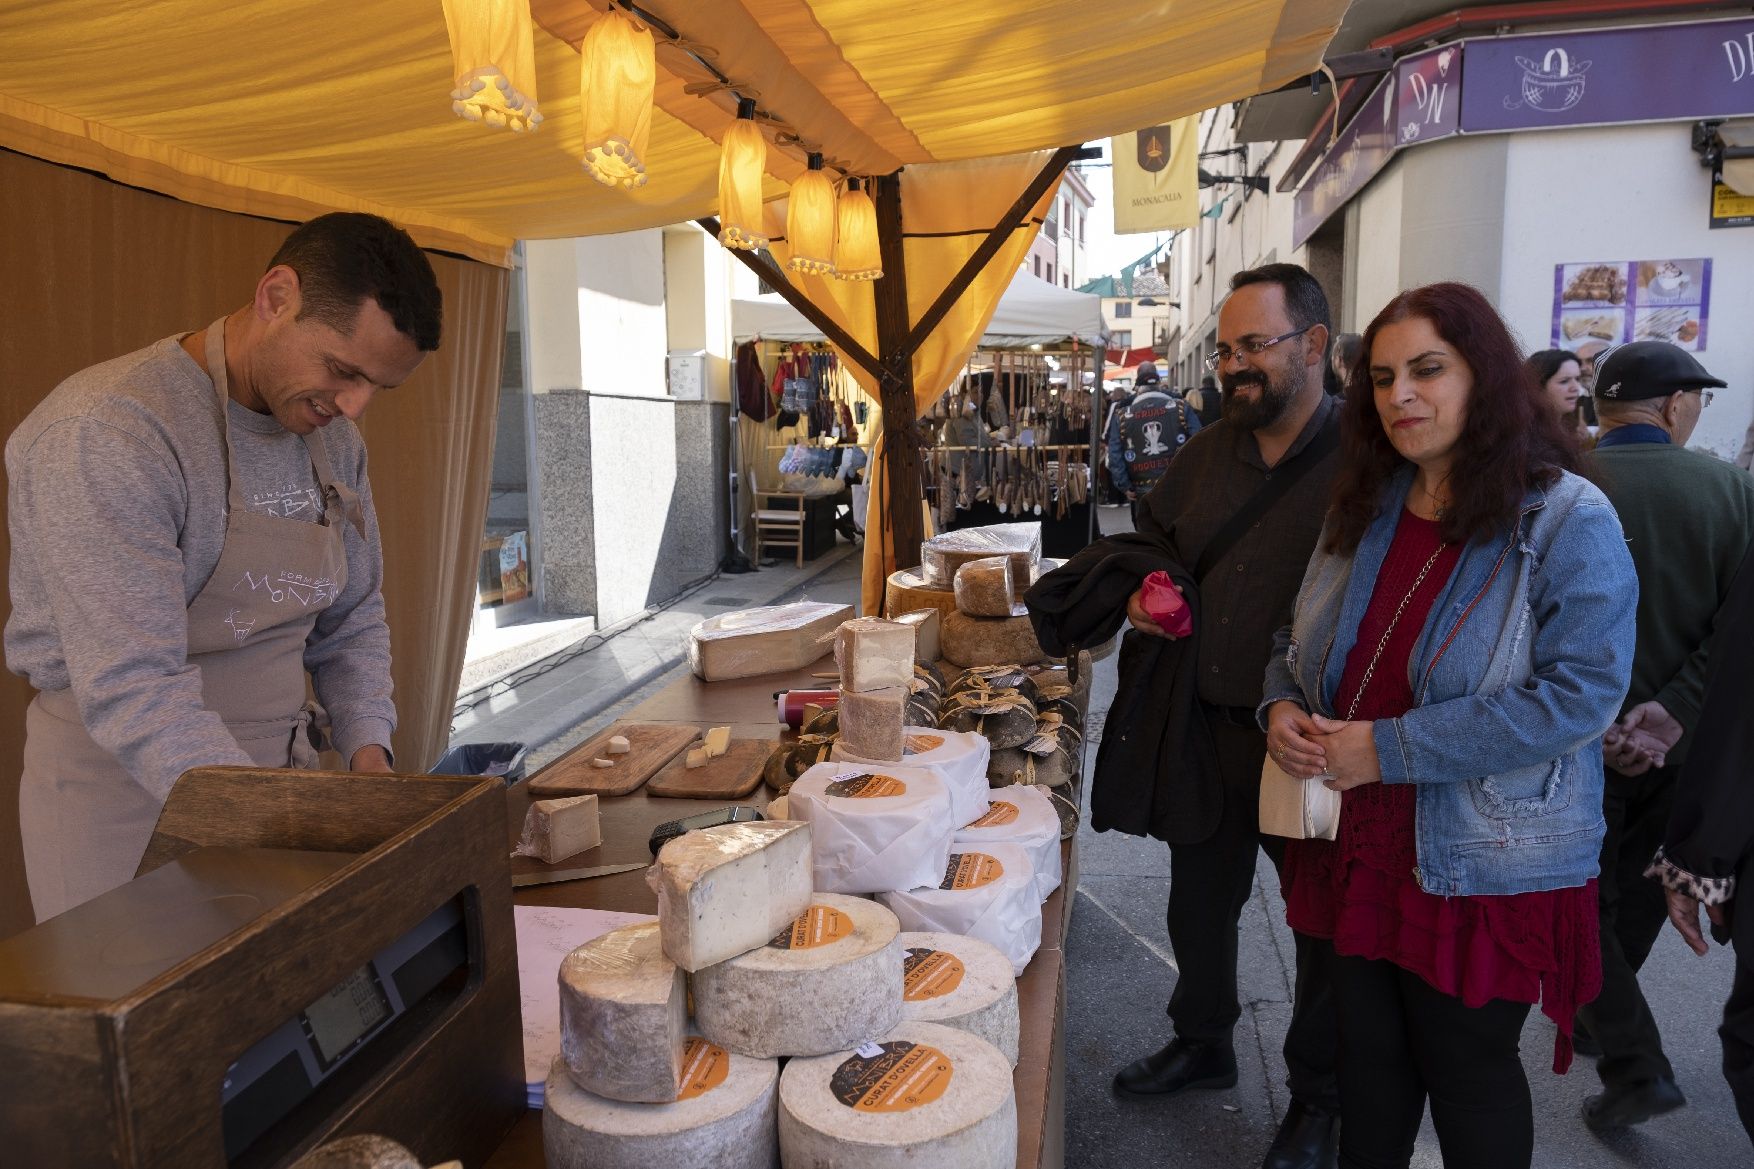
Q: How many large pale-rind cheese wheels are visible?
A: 4